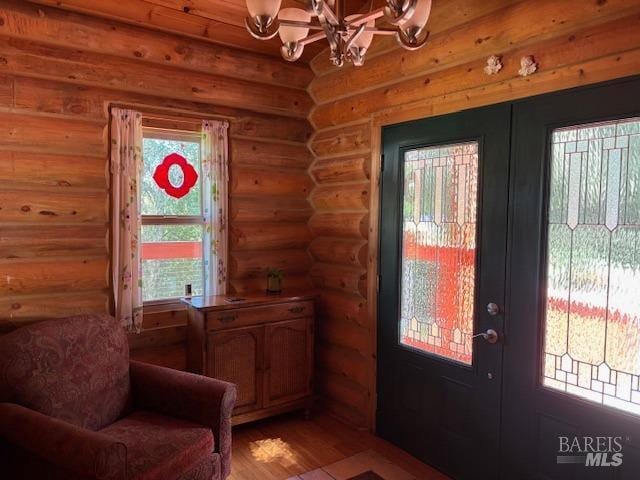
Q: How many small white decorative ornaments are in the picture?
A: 2